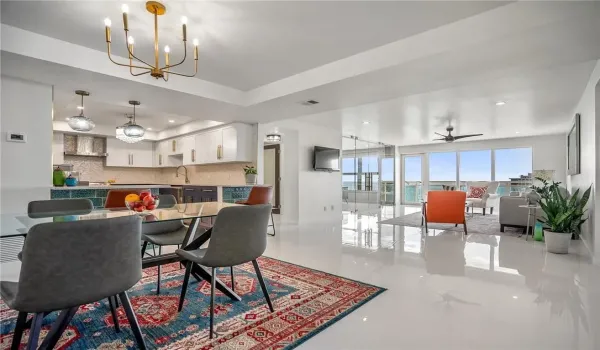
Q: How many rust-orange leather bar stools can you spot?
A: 2